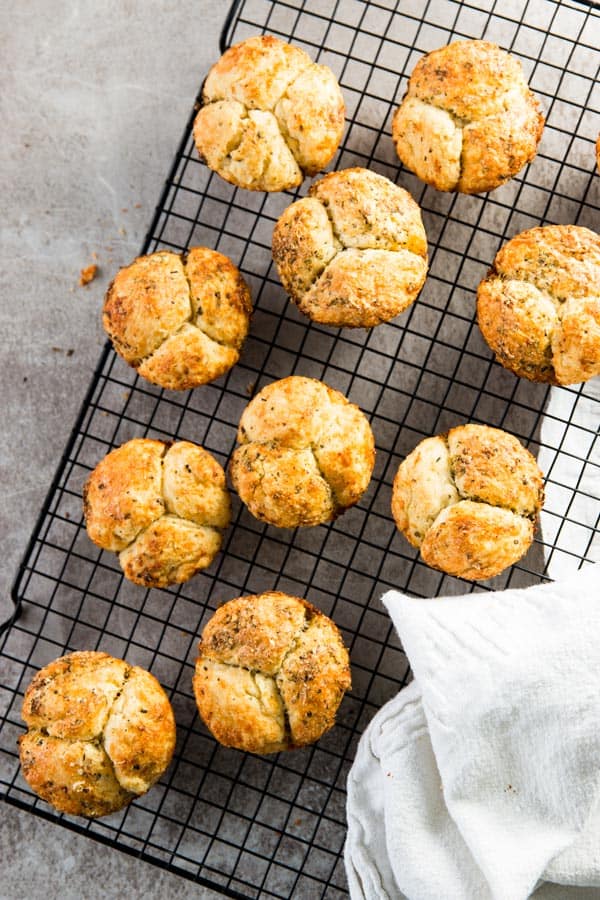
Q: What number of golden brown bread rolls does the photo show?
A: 10